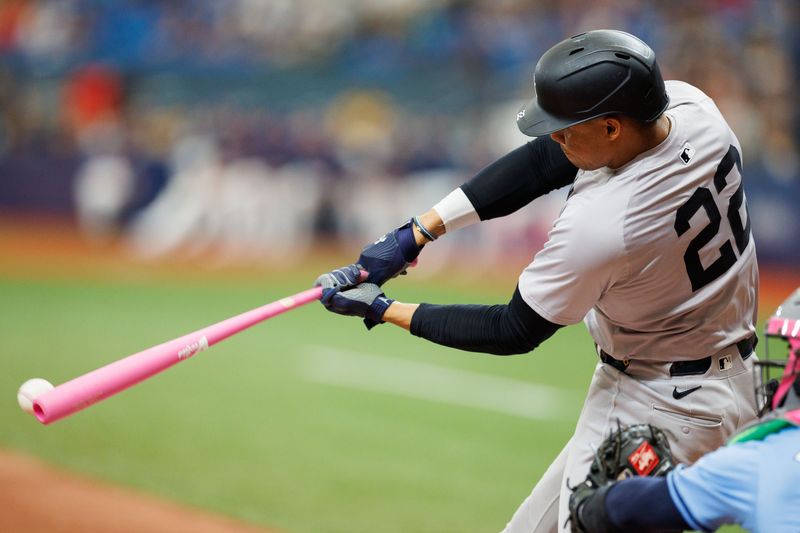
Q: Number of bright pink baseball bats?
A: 1